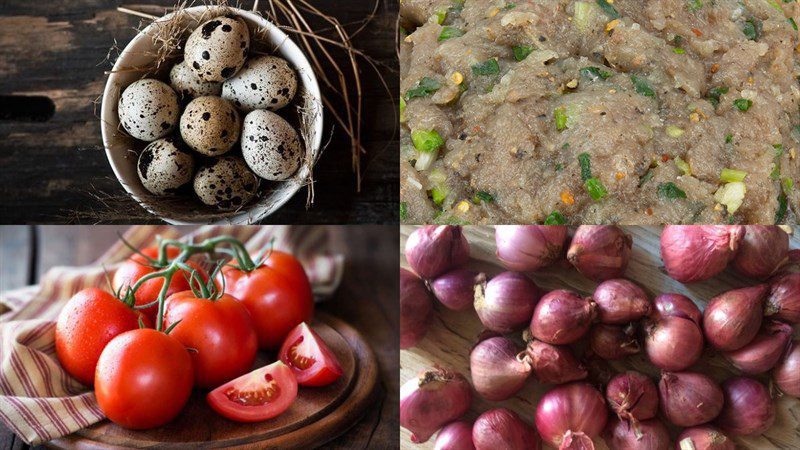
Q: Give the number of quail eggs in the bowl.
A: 8